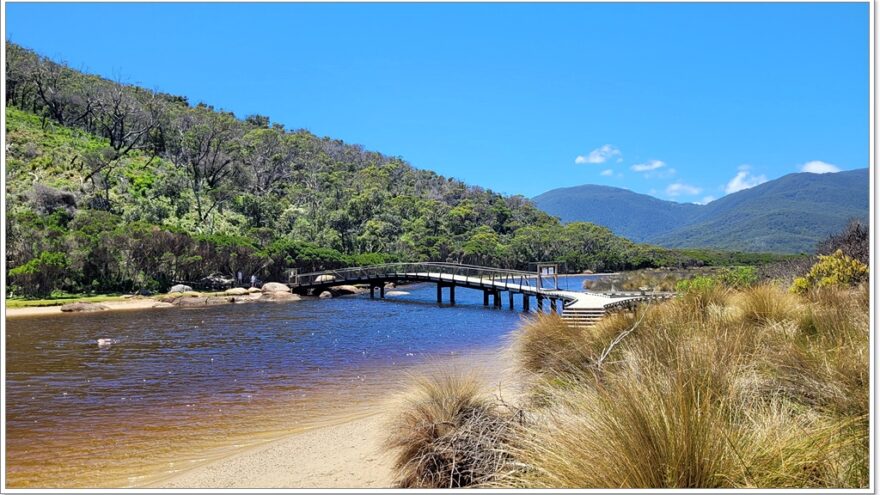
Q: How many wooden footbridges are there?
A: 1